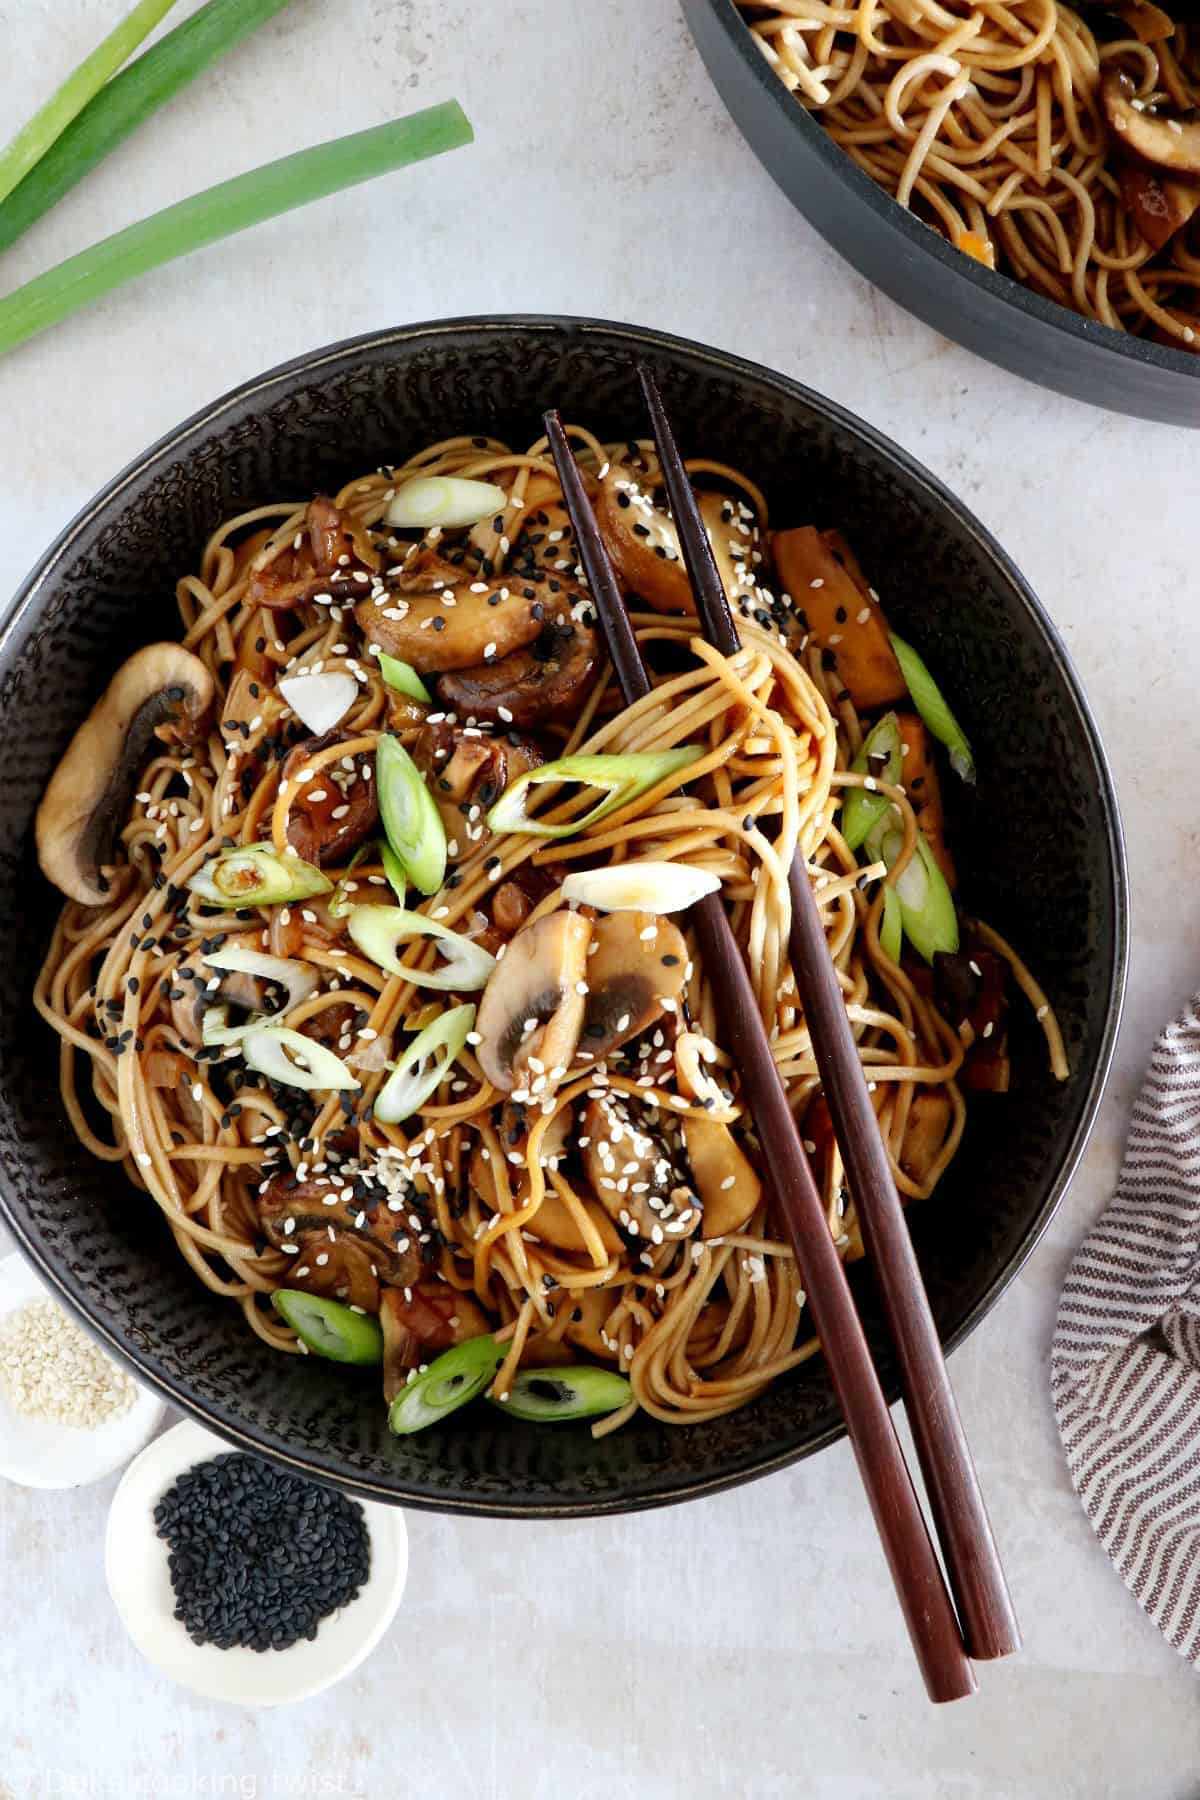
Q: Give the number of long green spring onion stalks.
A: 3